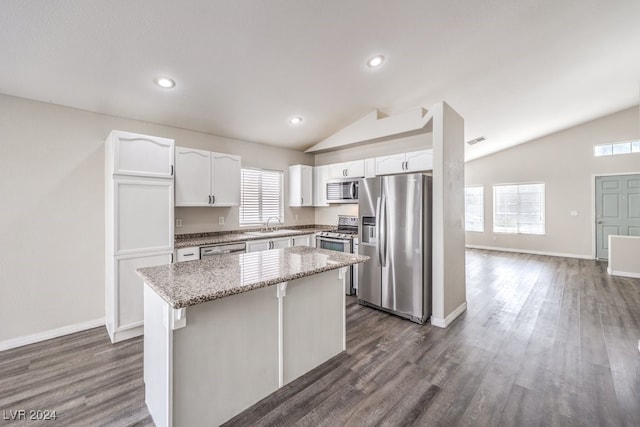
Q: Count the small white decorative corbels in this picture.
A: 3